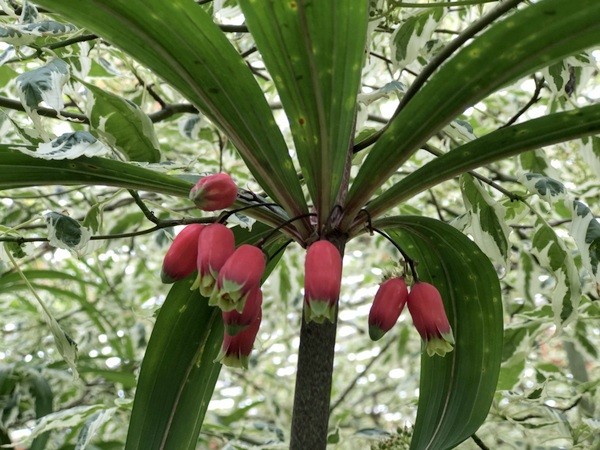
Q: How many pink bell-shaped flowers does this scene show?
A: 9